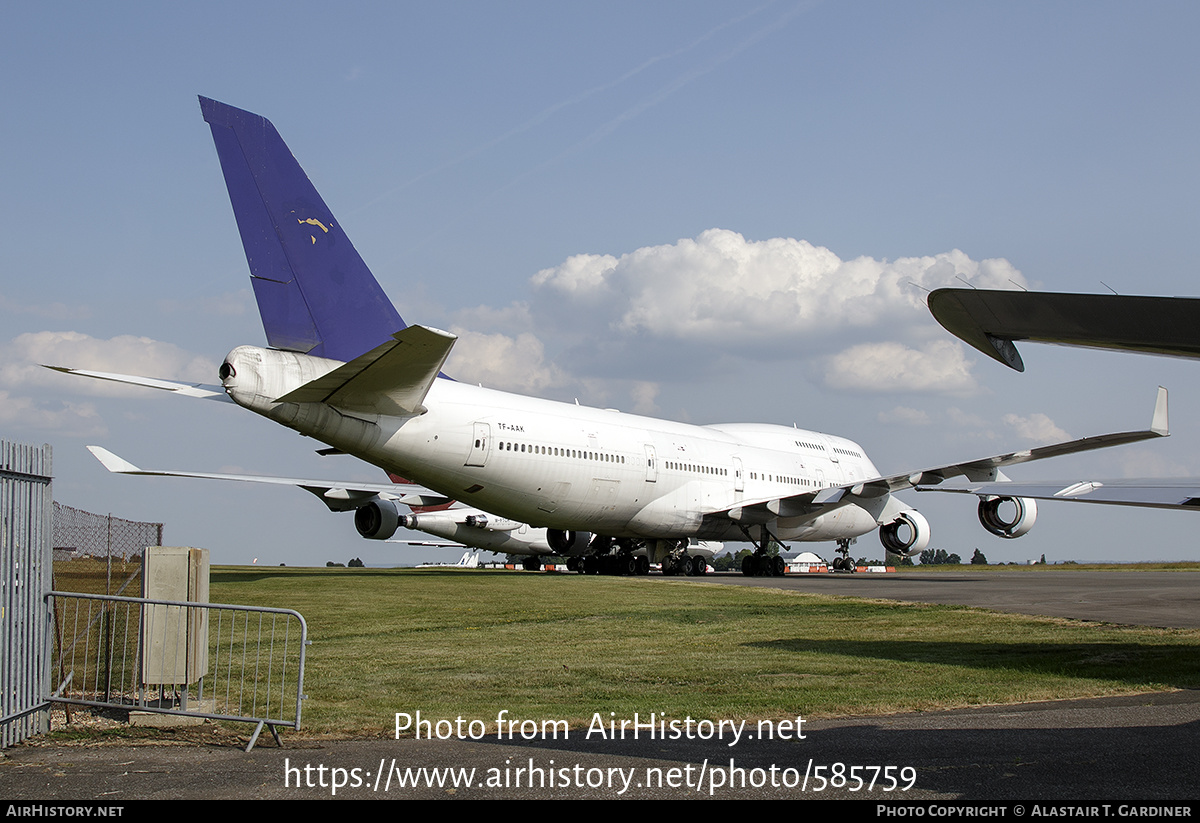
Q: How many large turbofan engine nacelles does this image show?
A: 4